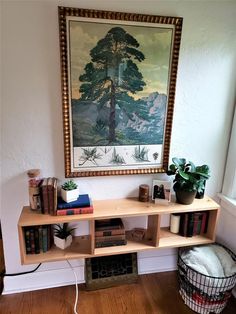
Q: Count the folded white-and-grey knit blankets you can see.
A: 1